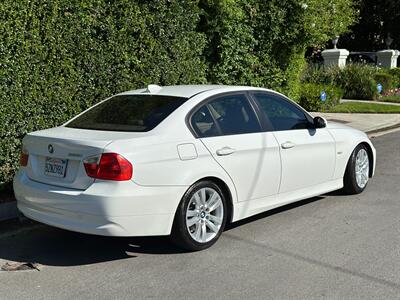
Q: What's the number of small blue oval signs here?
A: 2